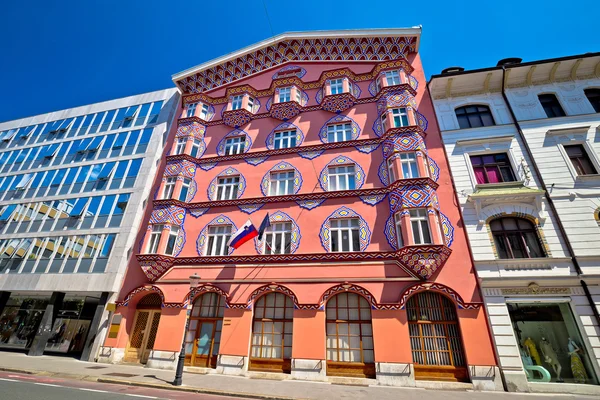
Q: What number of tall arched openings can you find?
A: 5